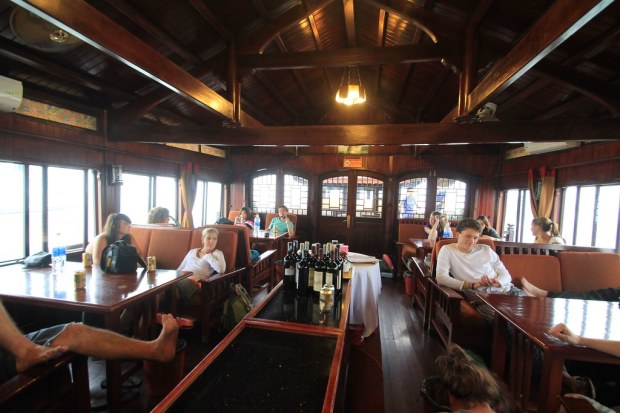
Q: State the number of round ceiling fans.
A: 1